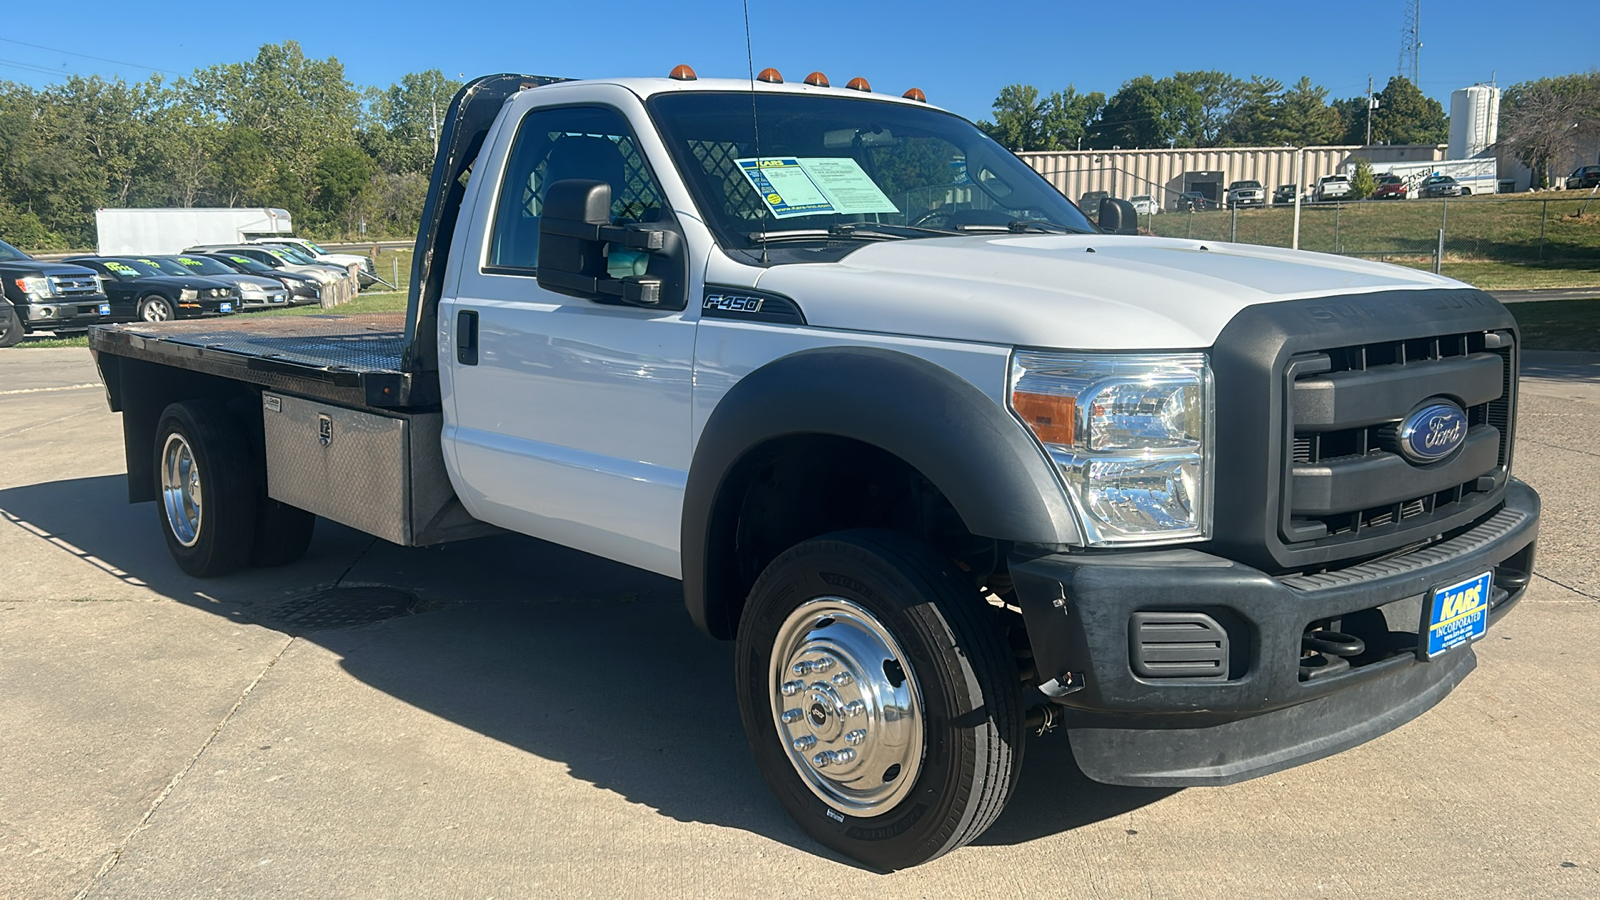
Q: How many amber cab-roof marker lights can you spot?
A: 5